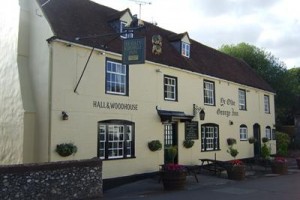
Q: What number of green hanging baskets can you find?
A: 6